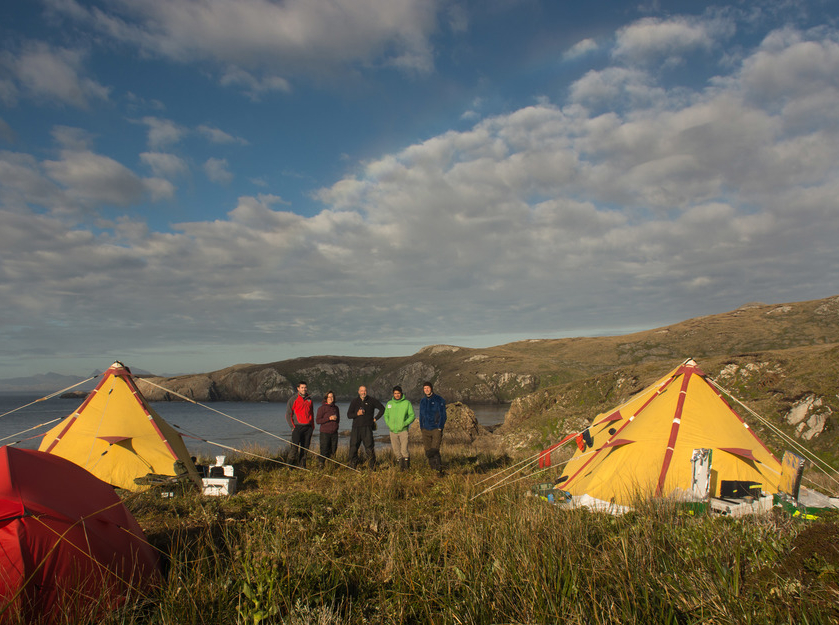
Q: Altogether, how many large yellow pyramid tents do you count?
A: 2